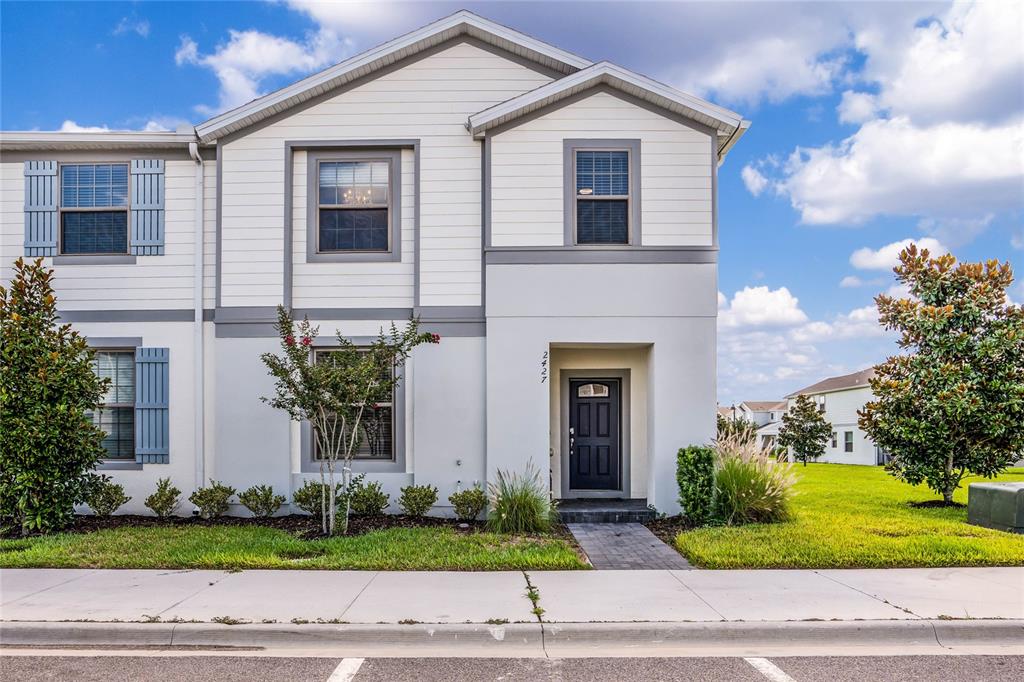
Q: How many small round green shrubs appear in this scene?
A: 8